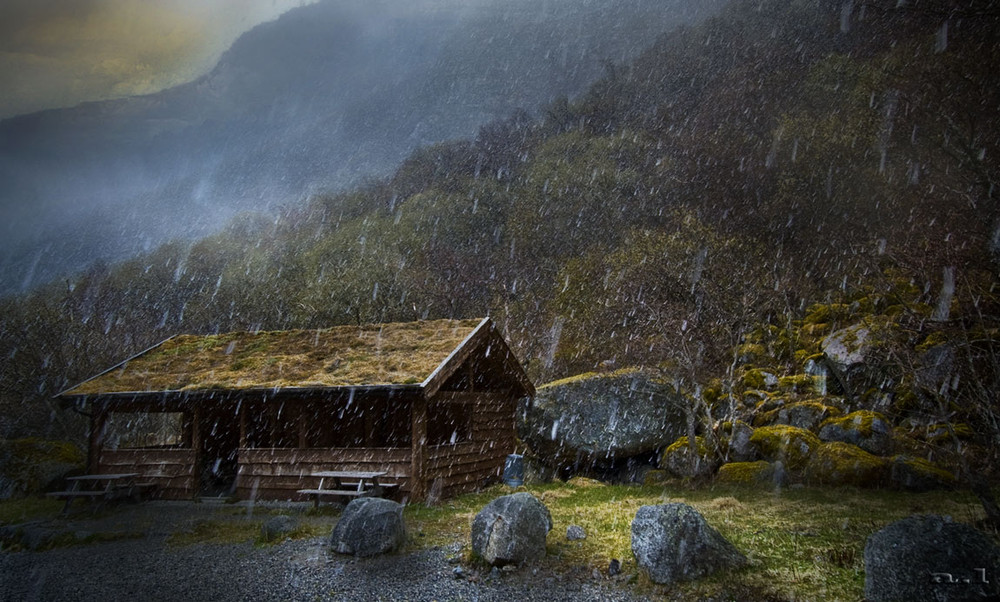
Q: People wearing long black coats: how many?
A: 0